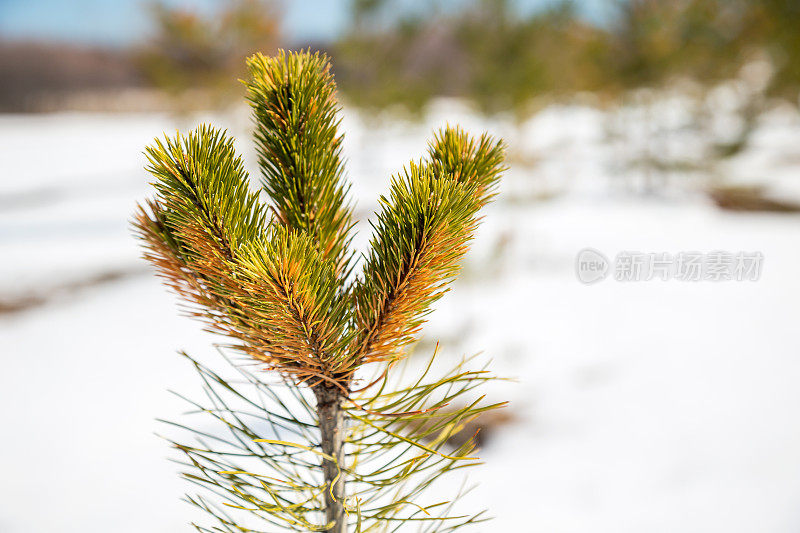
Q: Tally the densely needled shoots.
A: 6